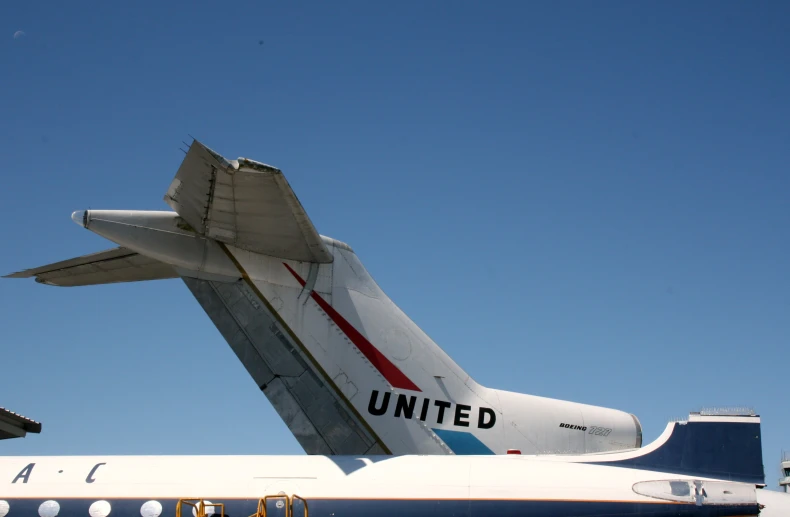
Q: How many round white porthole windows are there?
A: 5